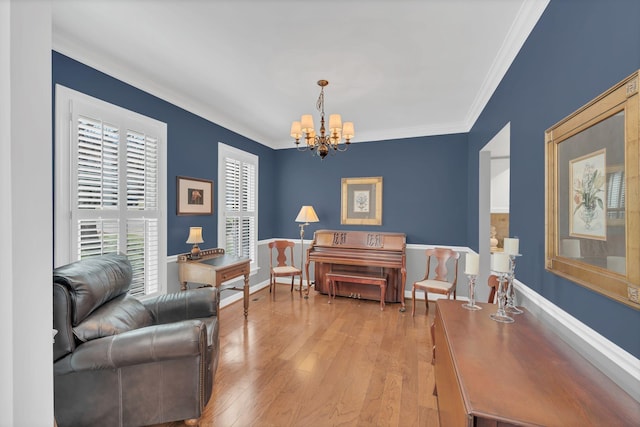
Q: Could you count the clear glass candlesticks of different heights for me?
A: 3